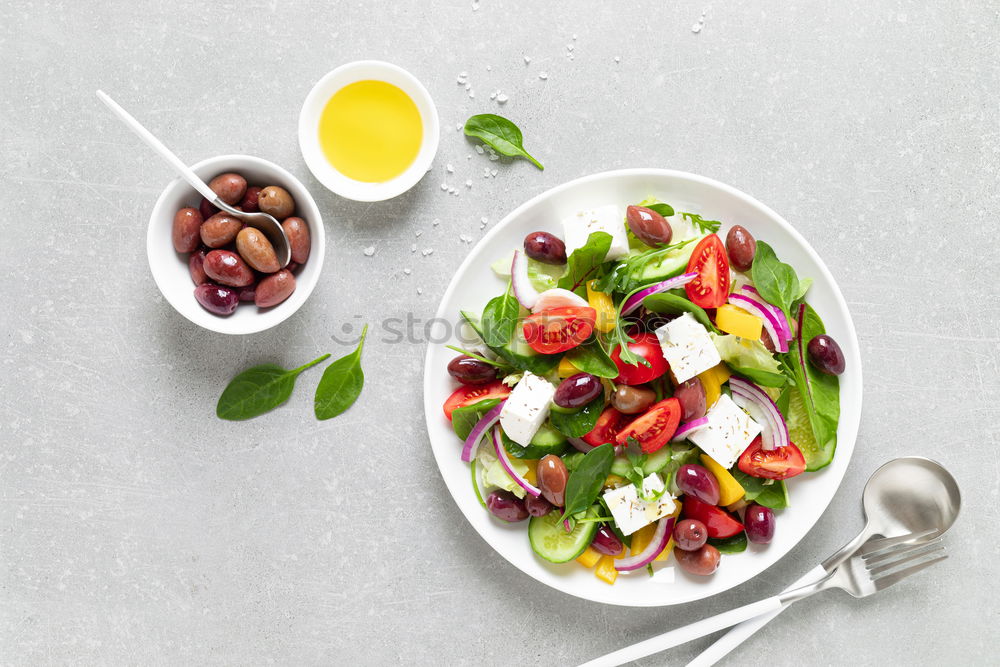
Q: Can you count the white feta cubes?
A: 5